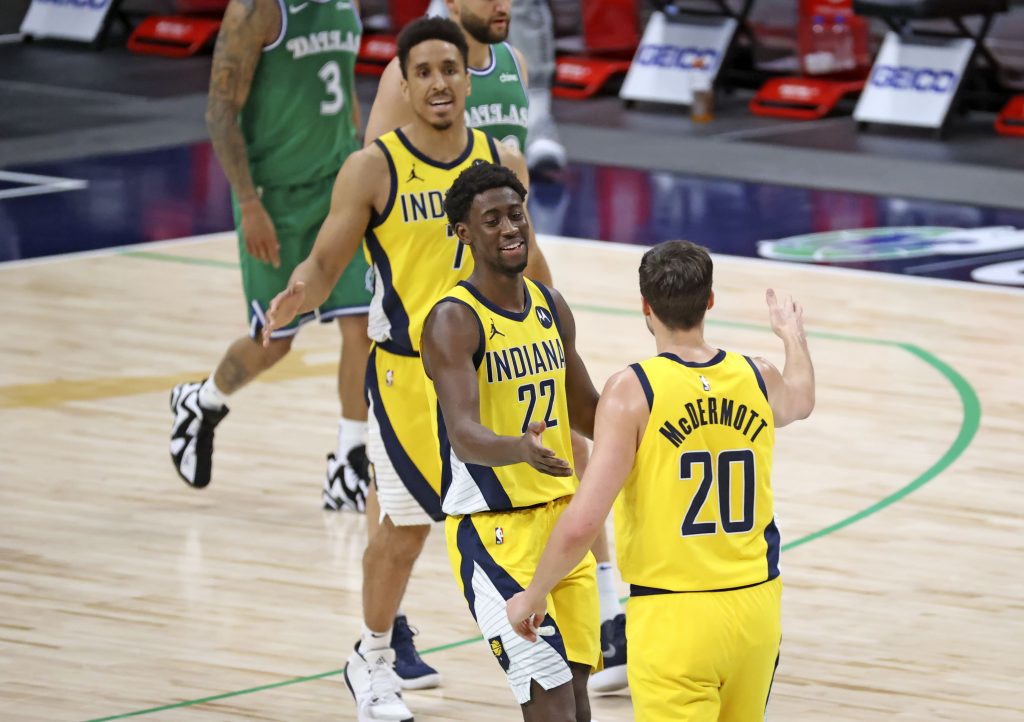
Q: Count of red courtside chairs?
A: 5